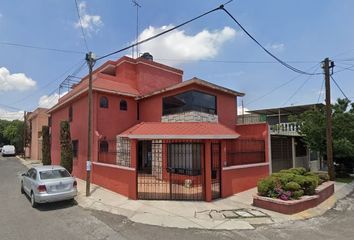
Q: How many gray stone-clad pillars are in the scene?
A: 2